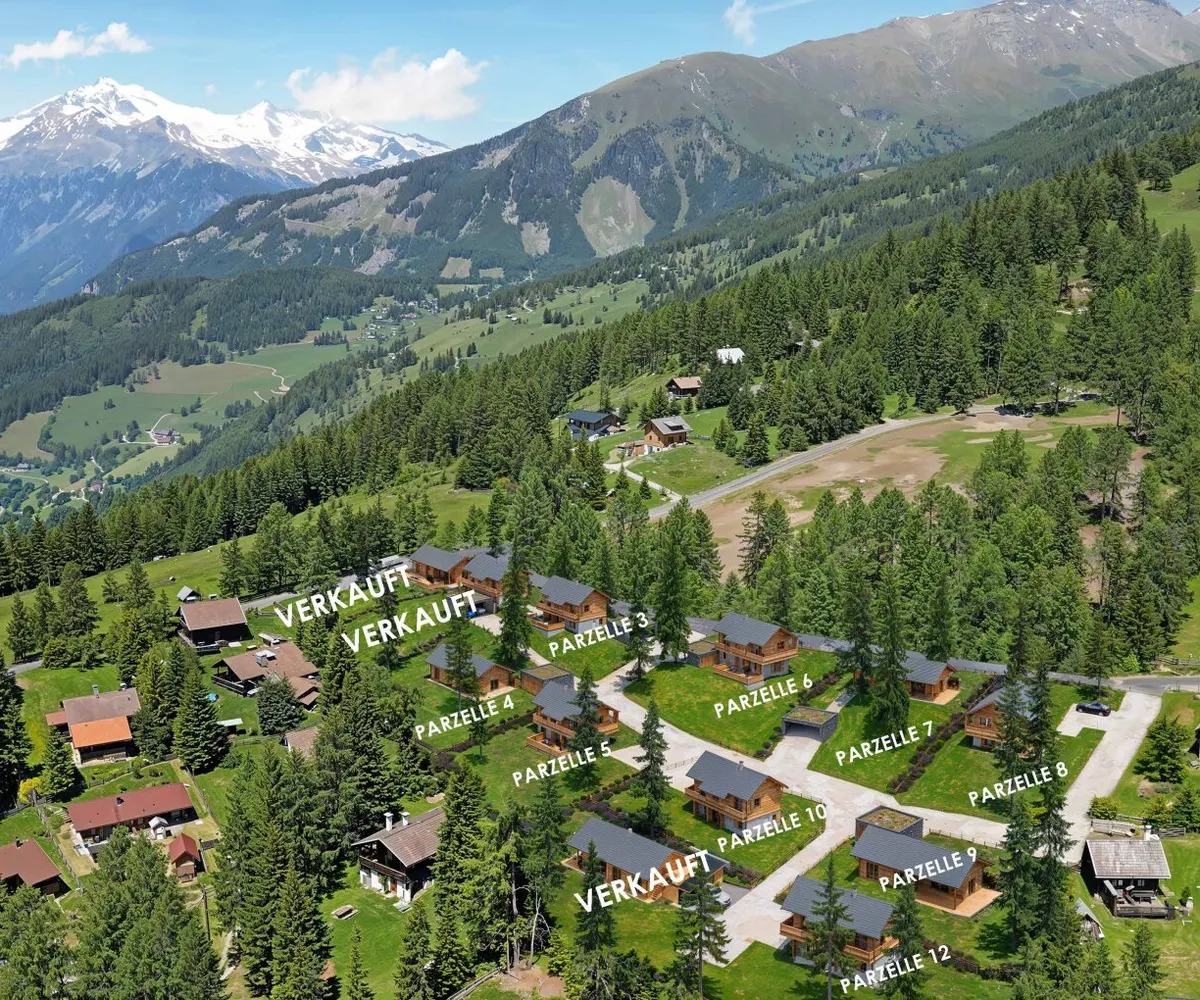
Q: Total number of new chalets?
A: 12